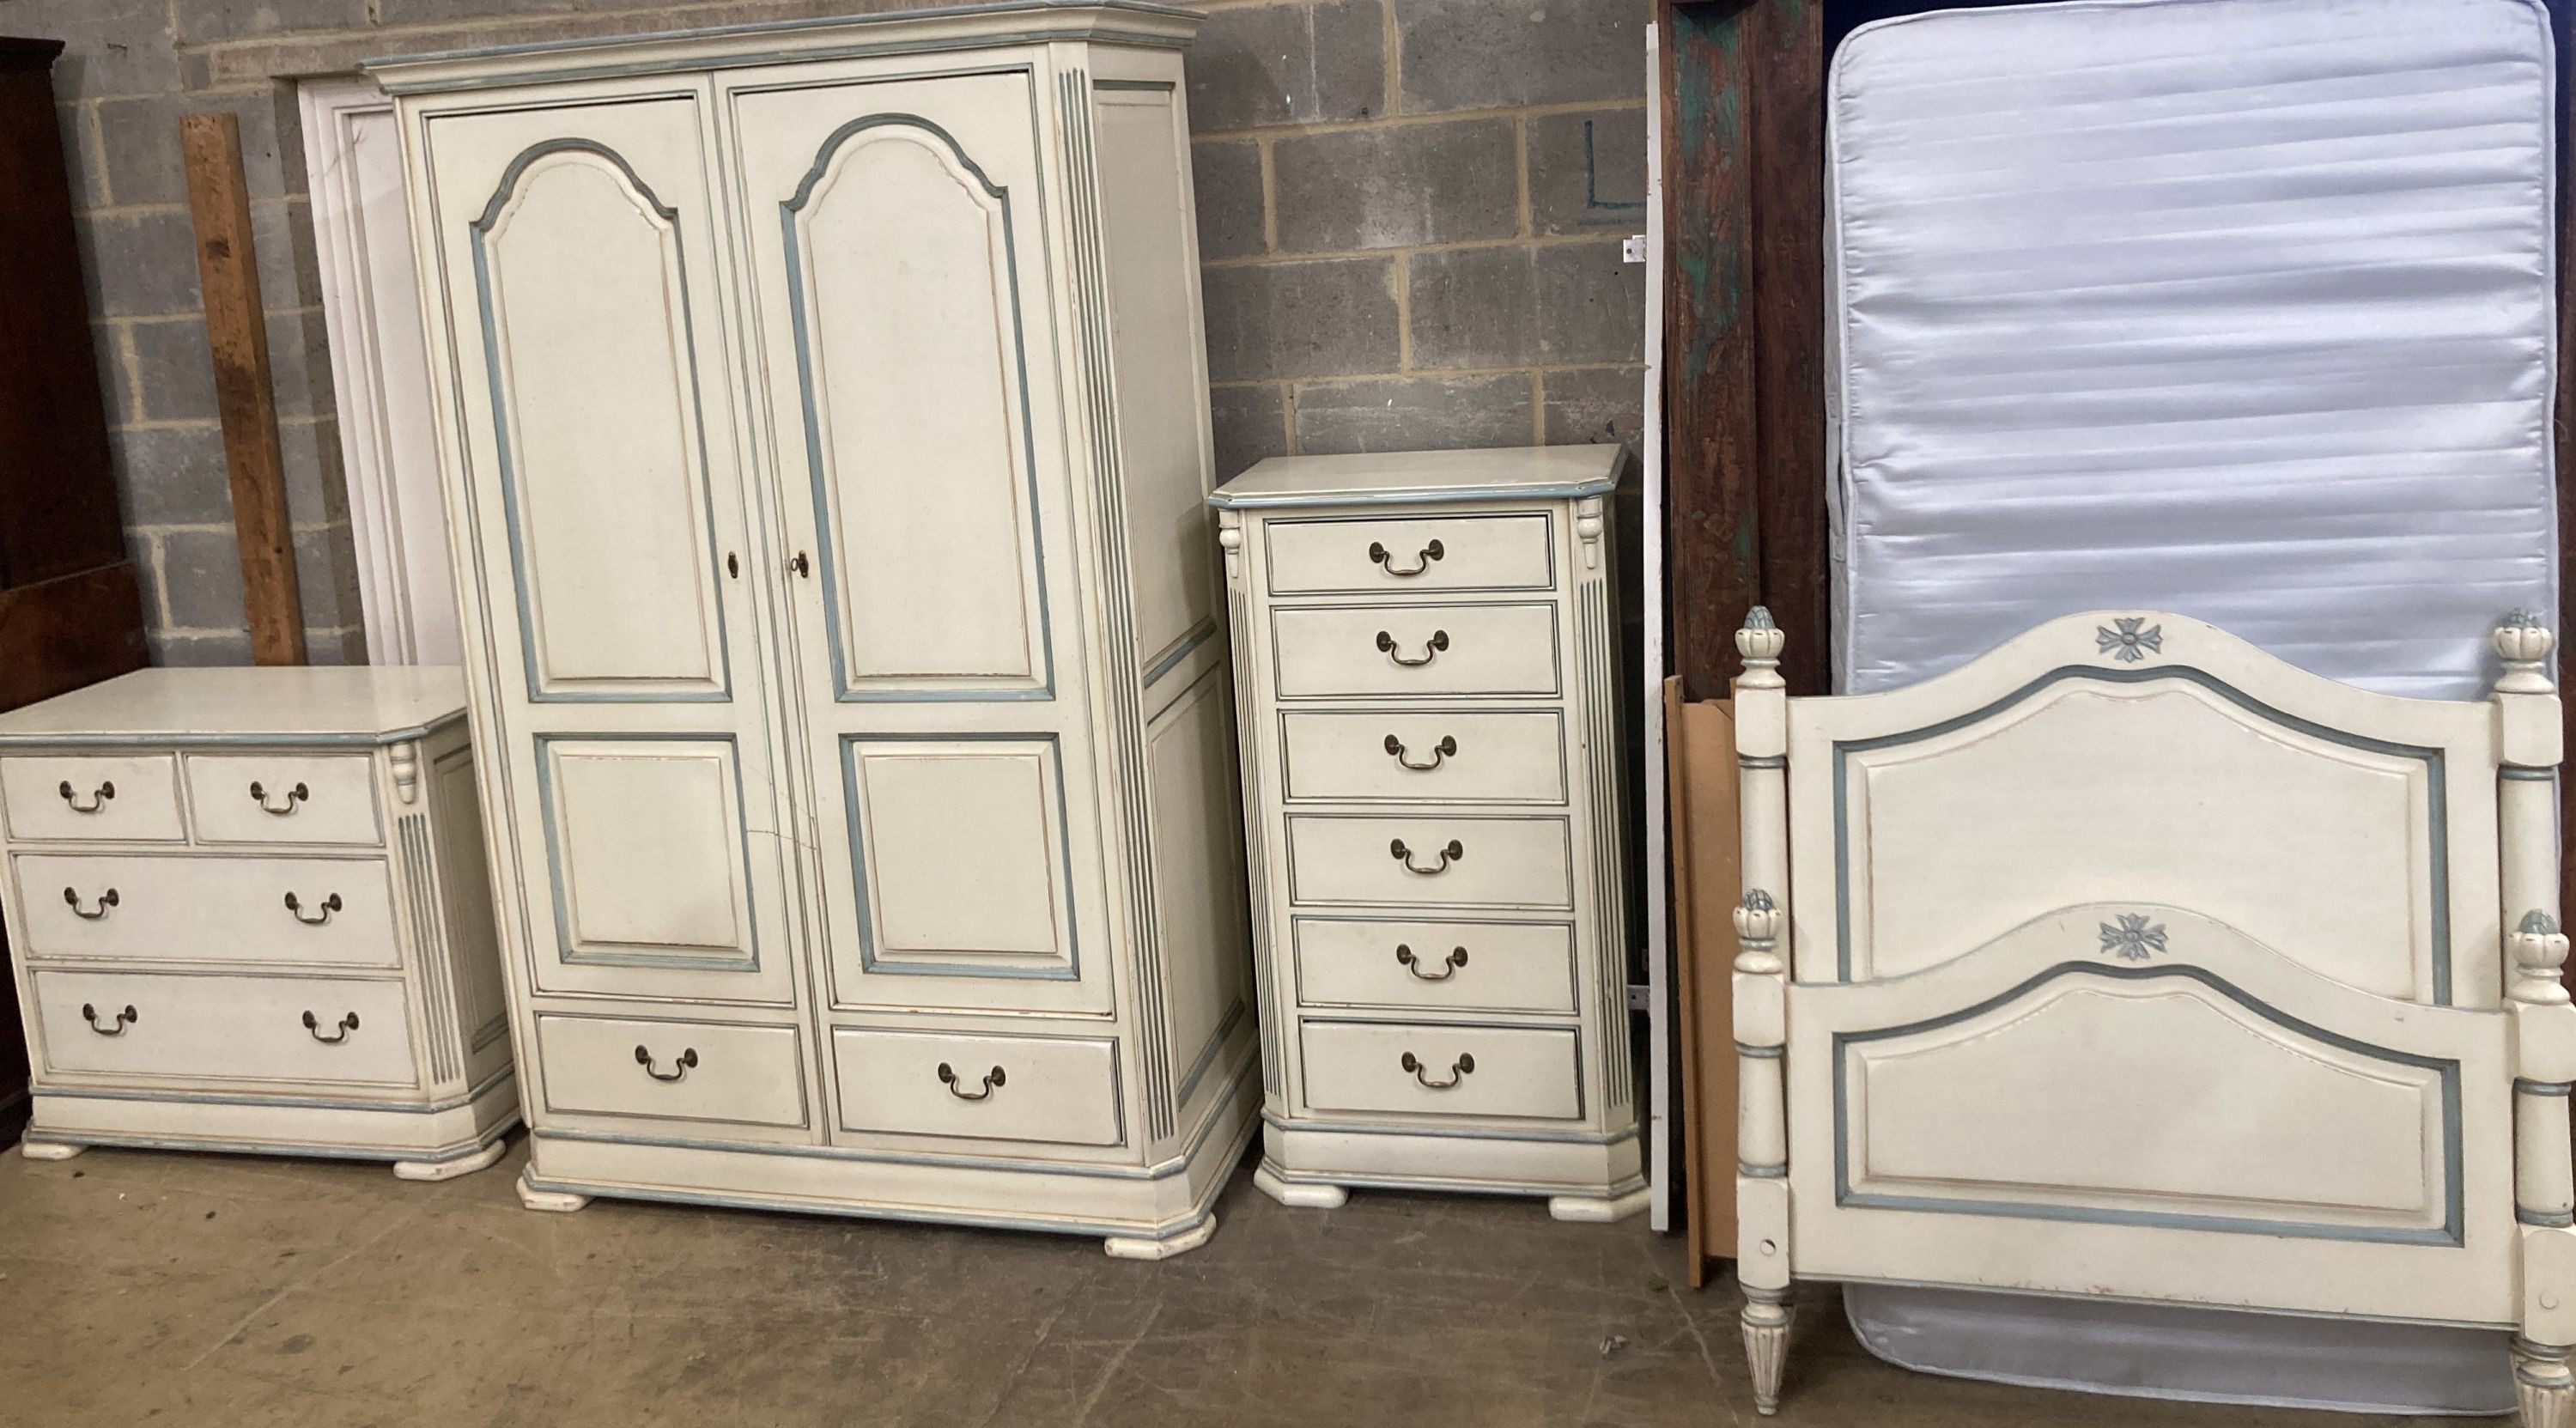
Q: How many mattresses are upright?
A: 1